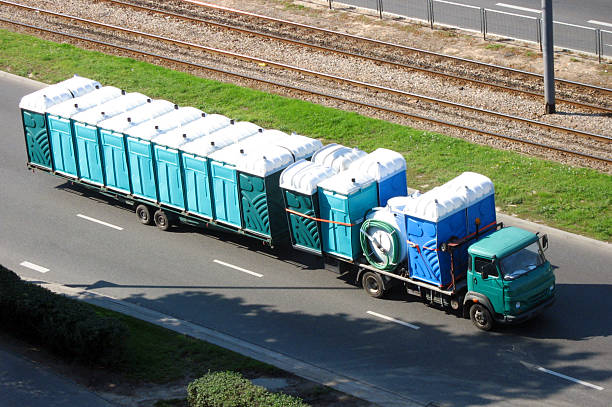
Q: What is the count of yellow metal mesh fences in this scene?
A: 0